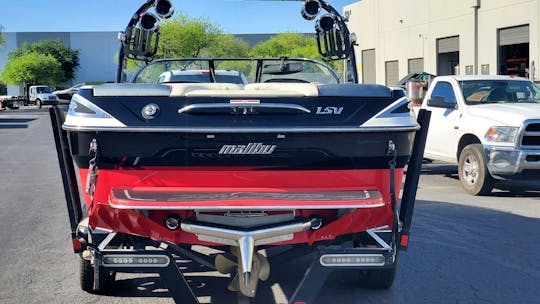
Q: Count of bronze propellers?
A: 1